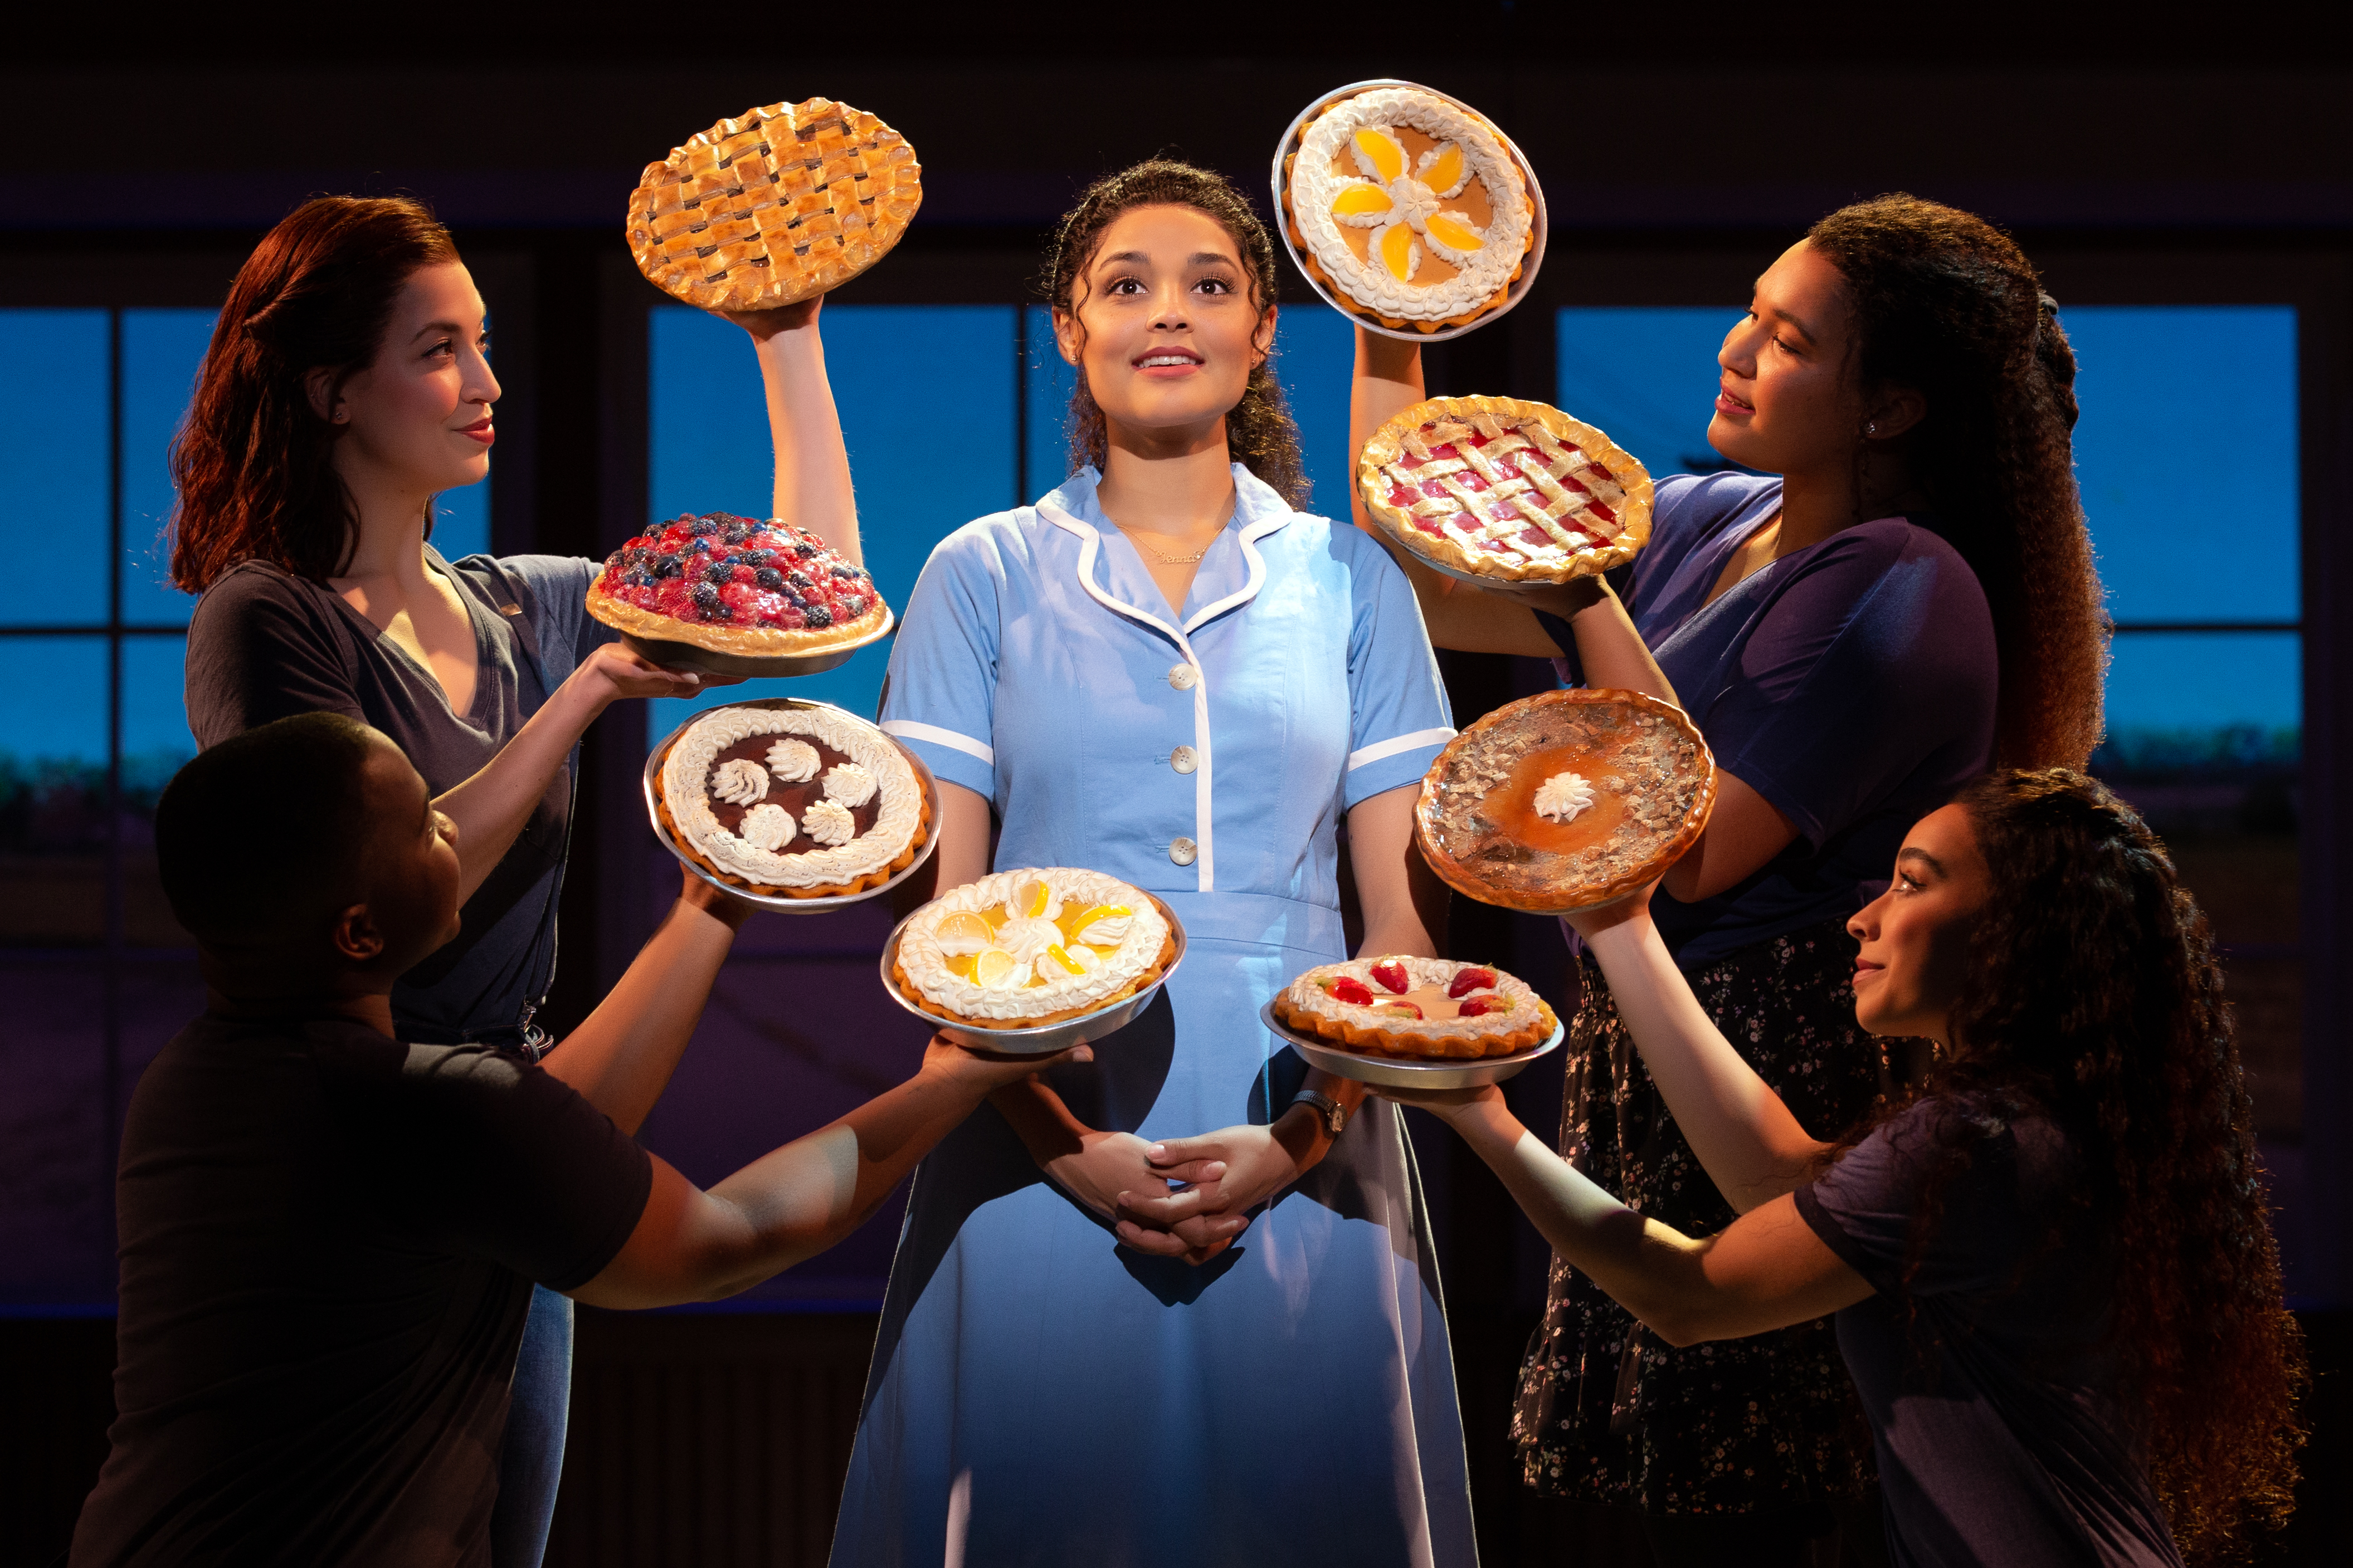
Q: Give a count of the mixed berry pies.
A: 1